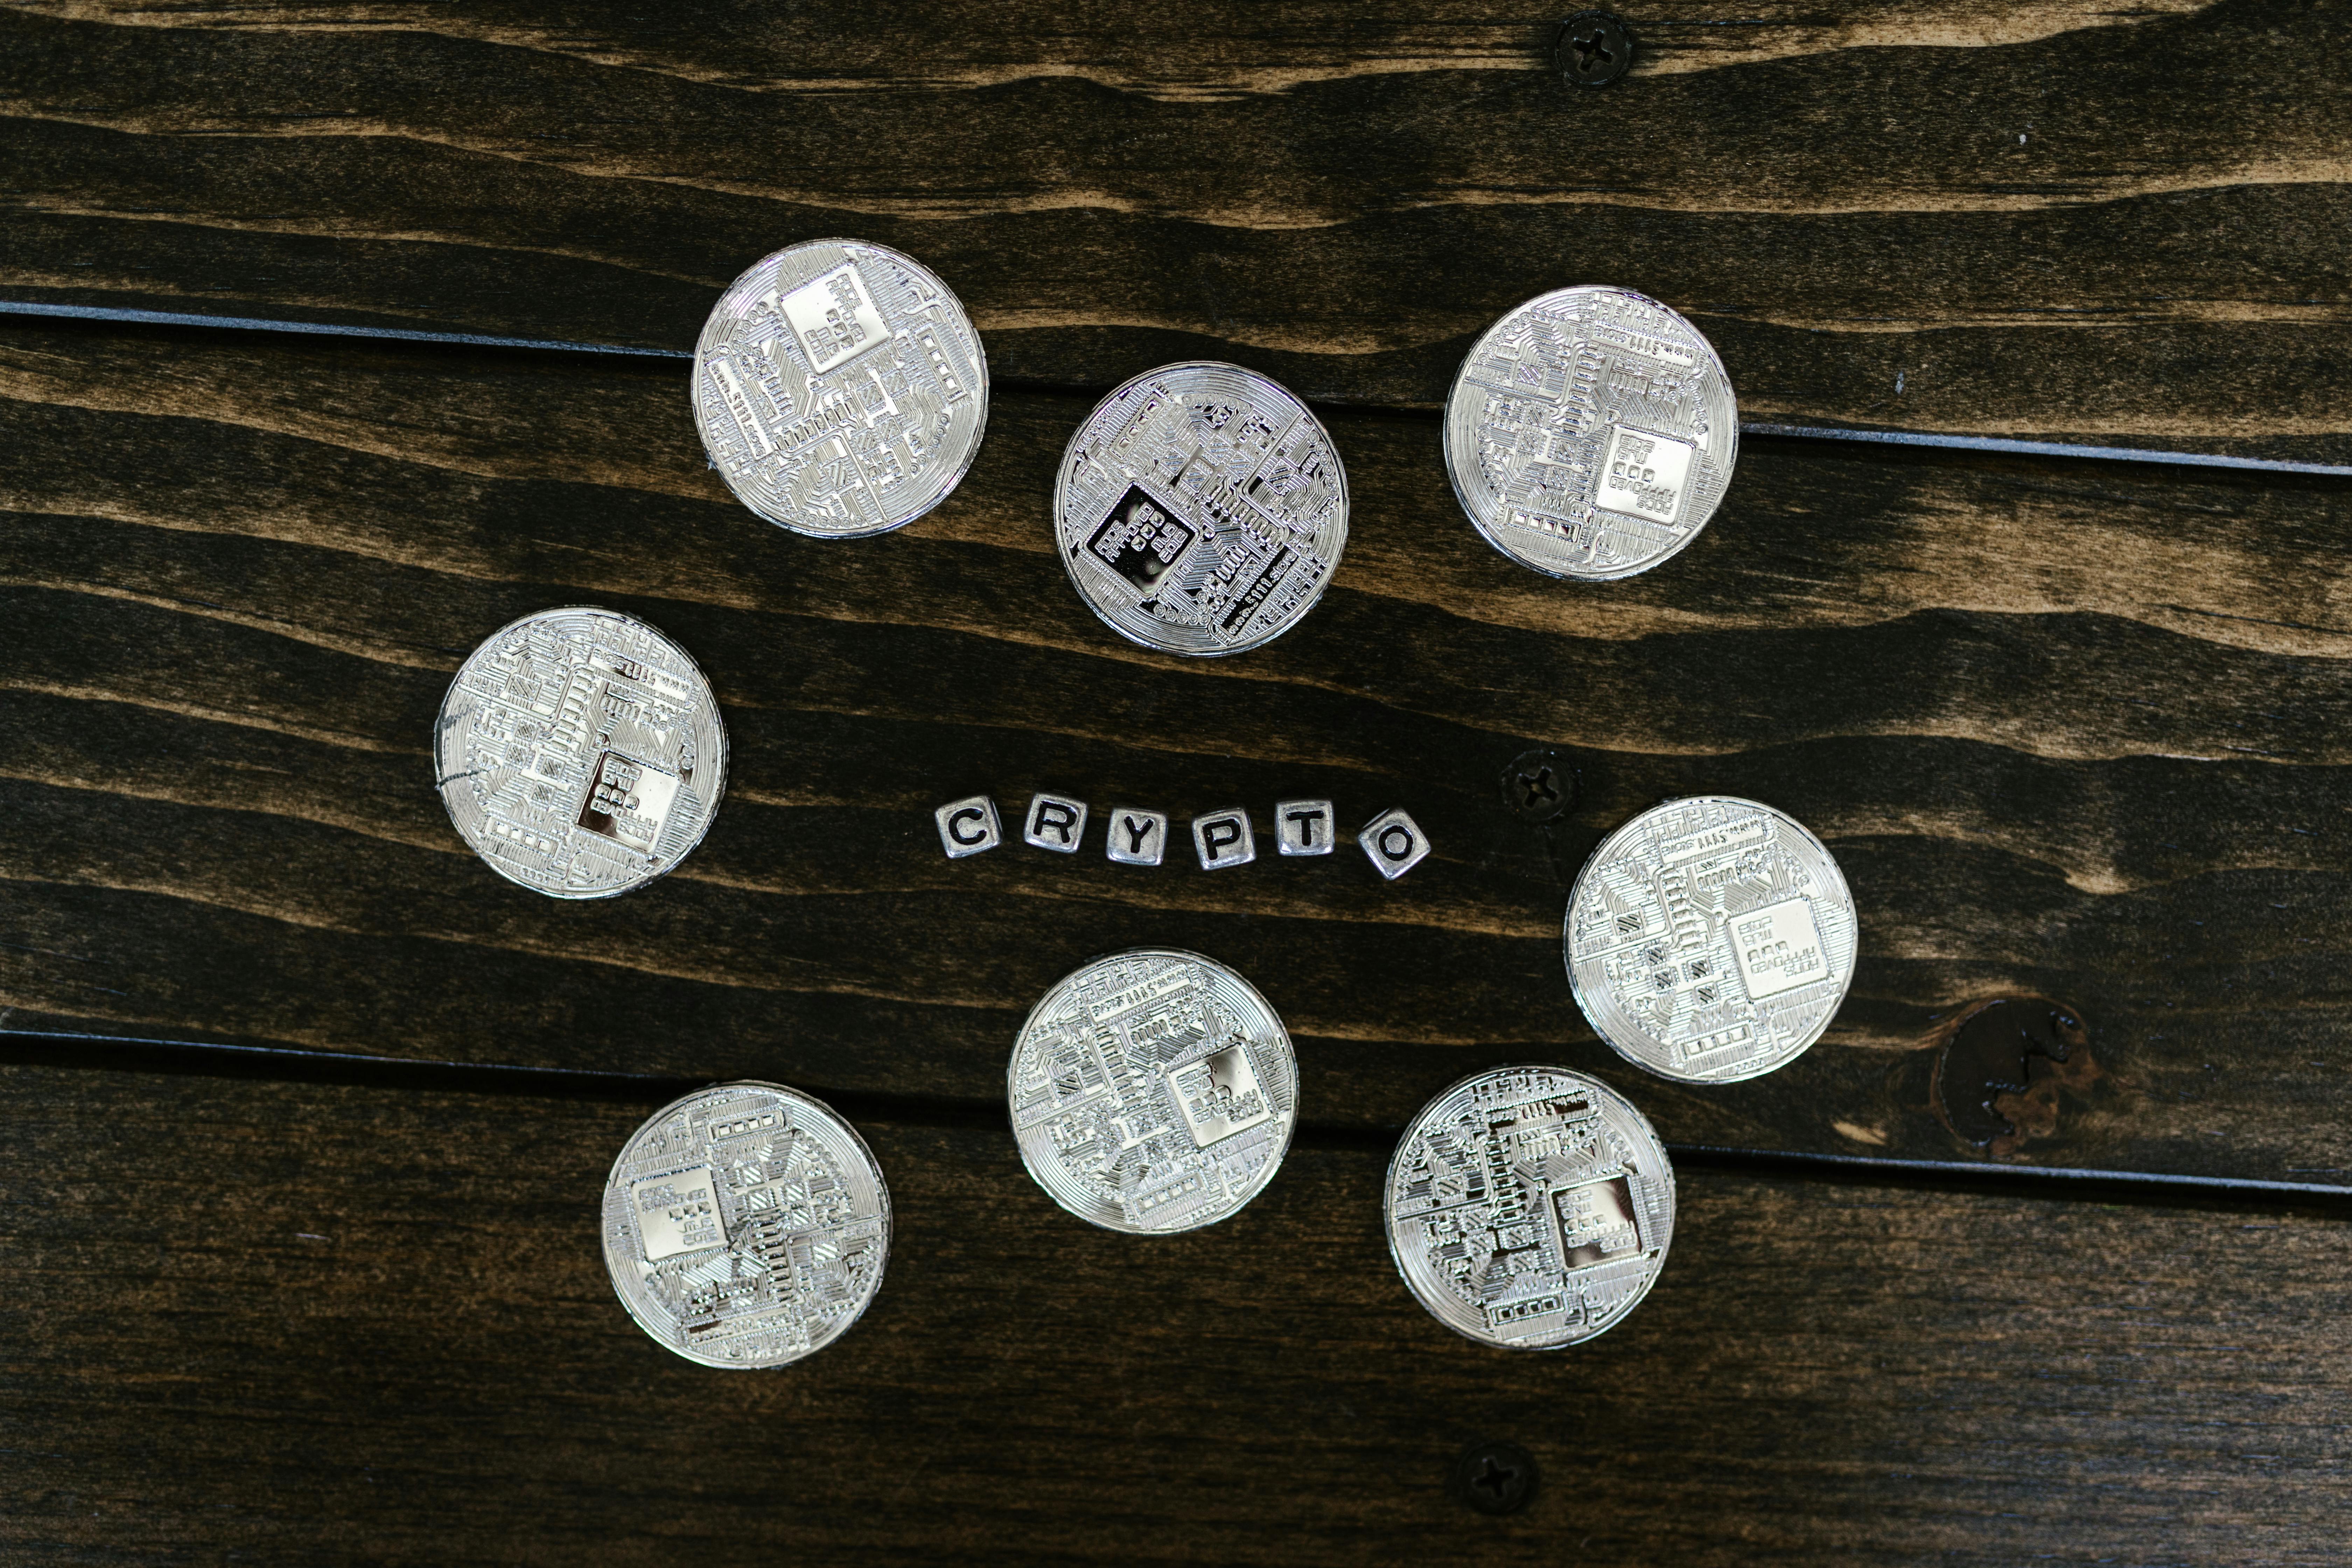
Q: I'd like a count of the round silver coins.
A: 8